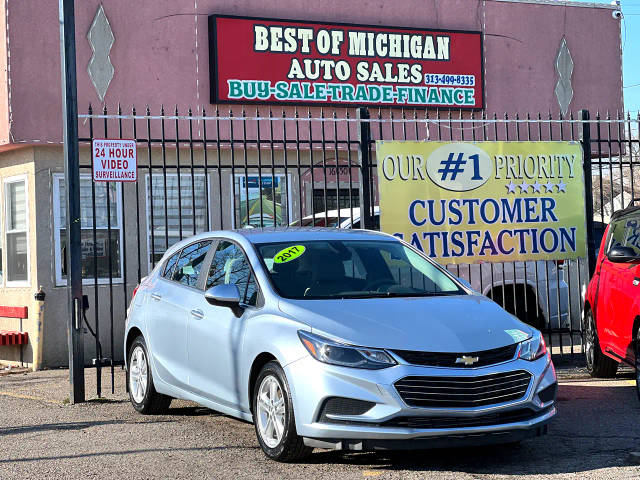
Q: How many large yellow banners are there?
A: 1